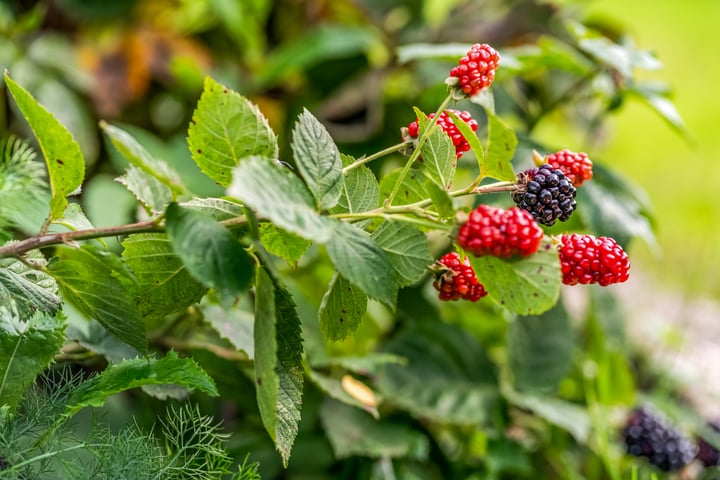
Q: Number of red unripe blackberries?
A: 6